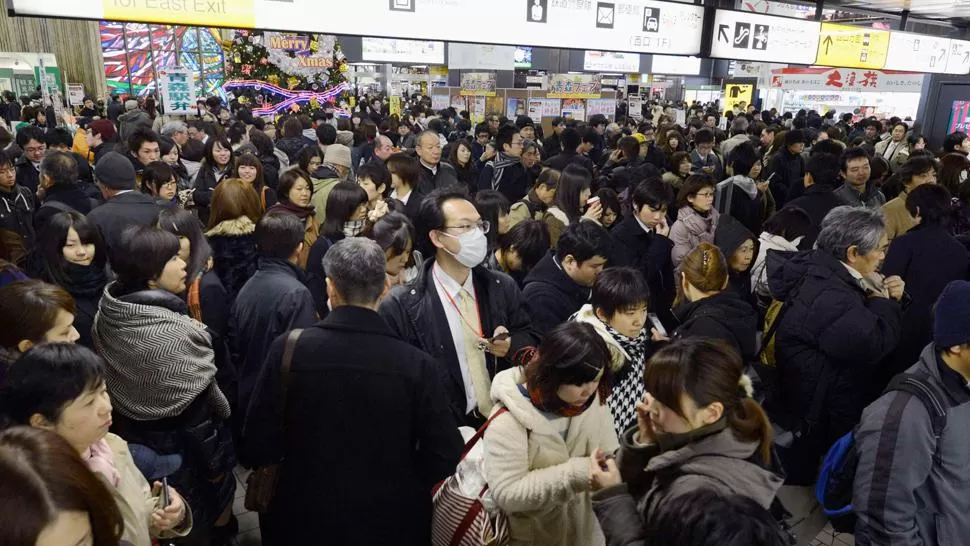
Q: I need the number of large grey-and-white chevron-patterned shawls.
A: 1